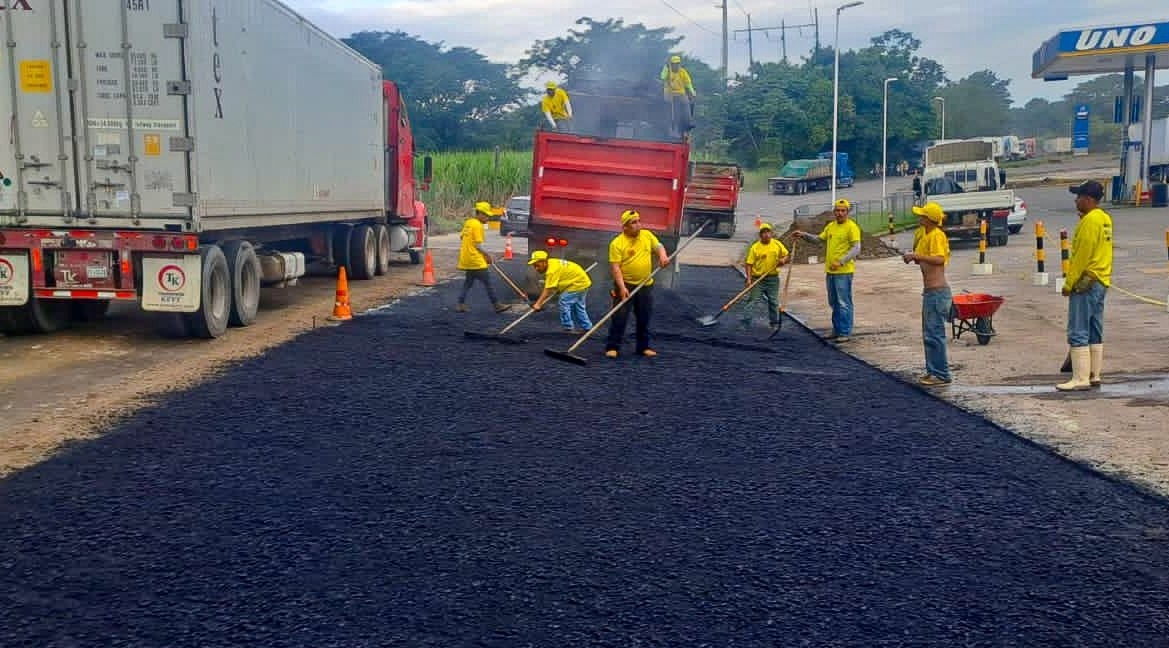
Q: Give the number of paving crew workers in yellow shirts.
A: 9